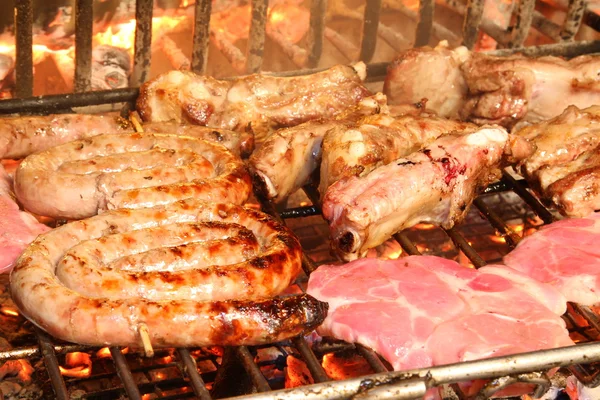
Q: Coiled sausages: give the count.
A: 2